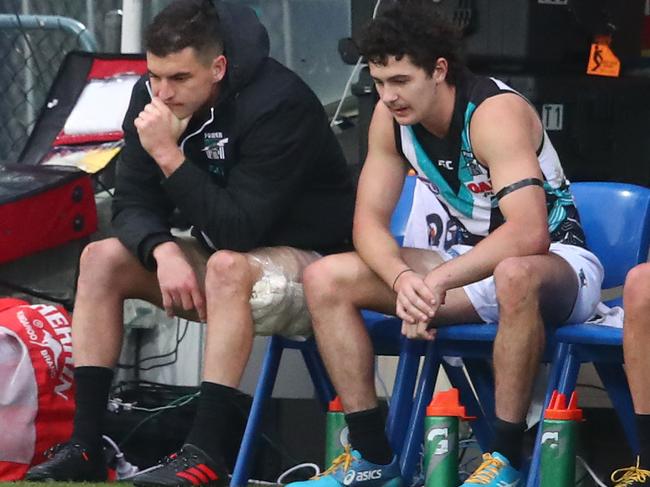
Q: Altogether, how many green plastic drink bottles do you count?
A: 3